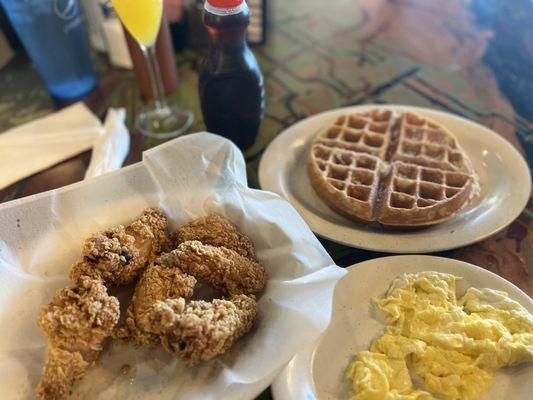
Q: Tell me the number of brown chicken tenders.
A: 6